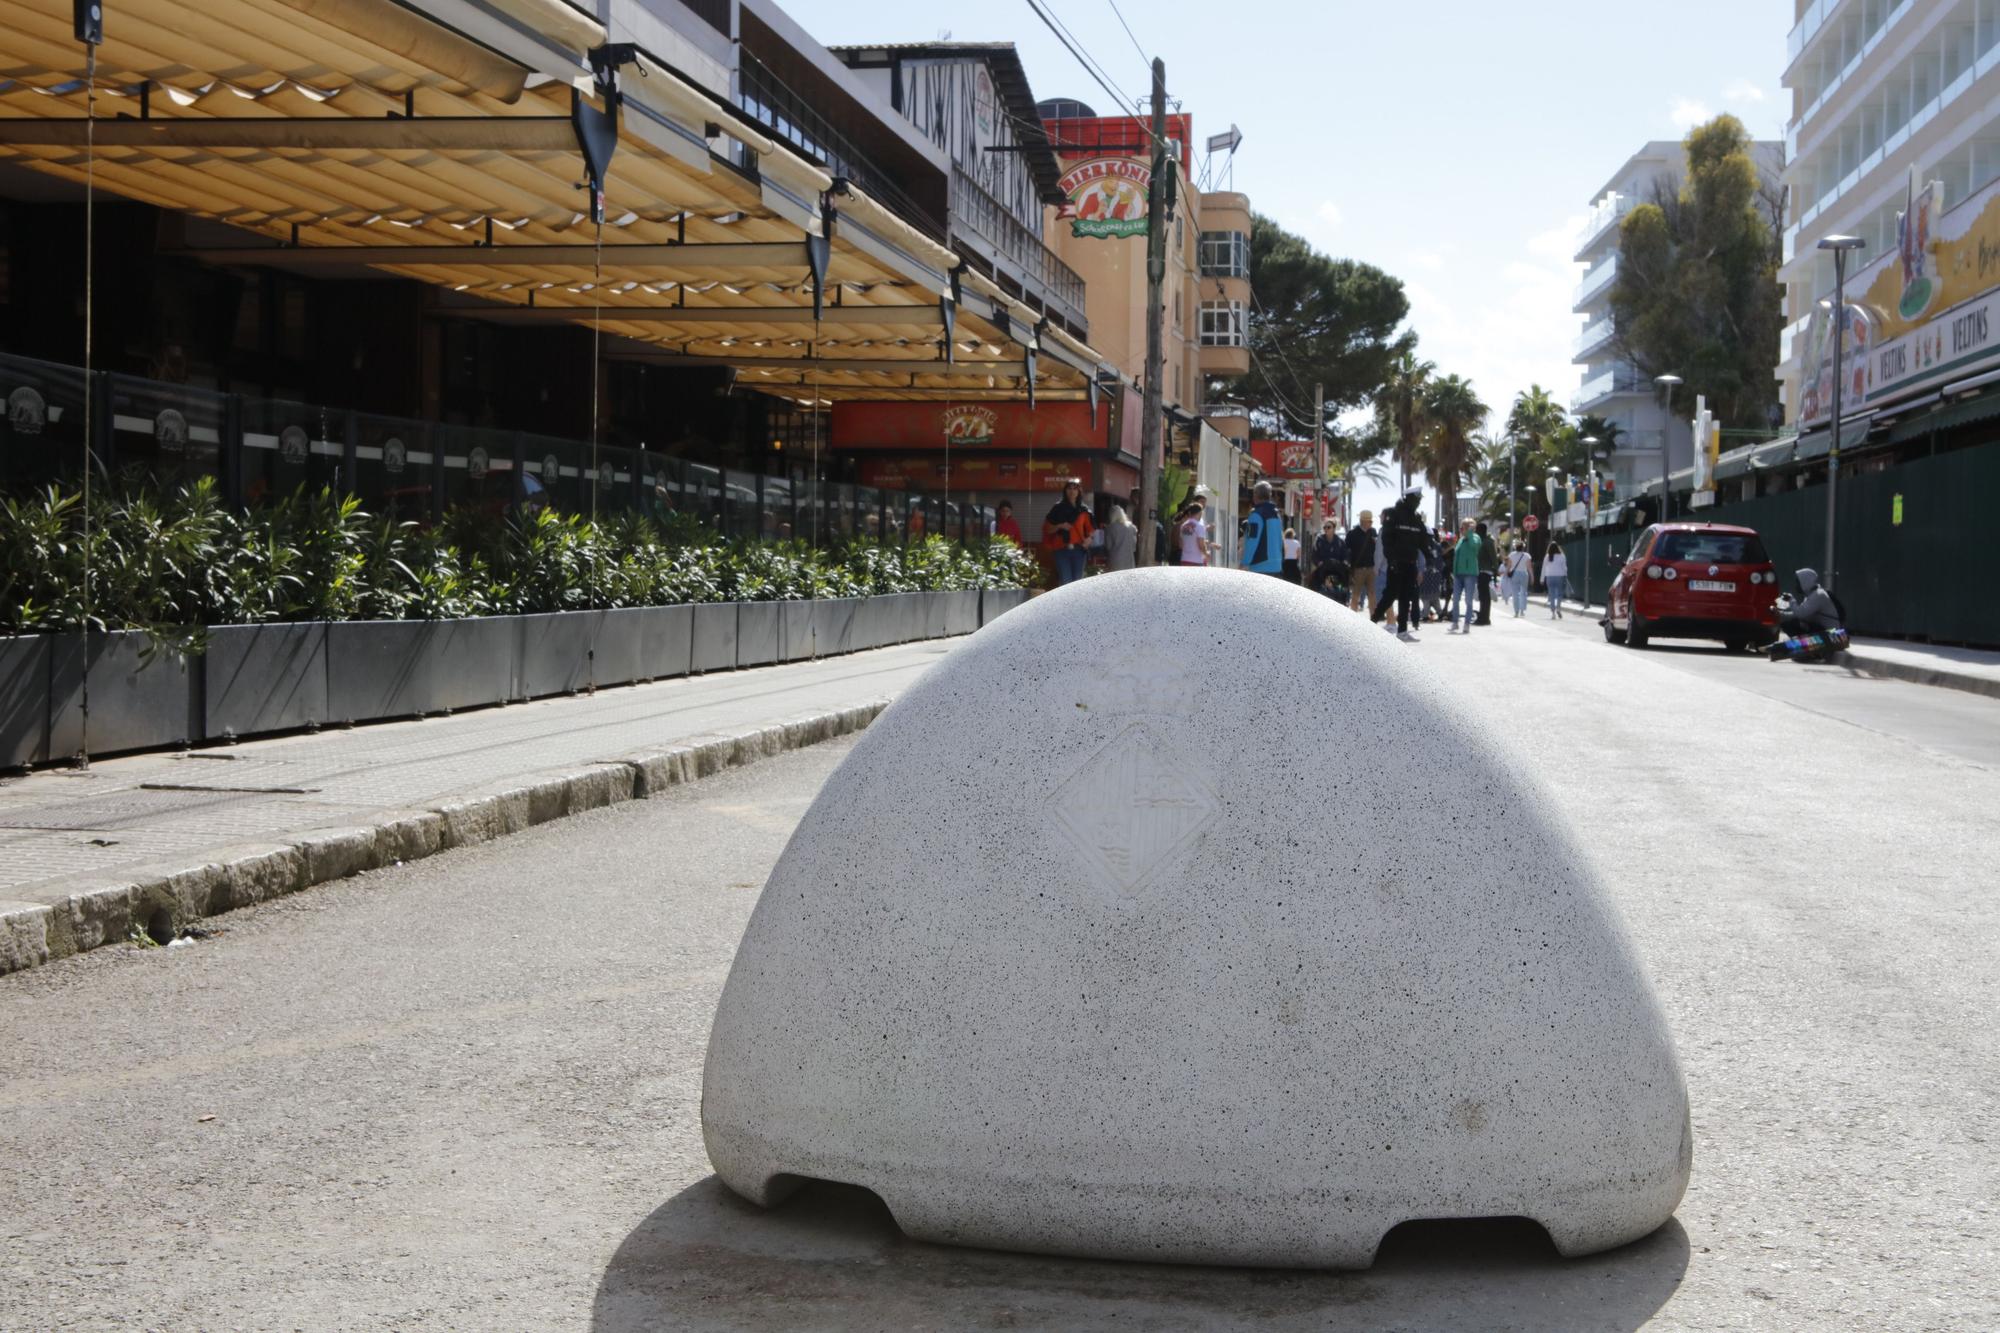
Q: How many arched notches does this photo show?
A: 2